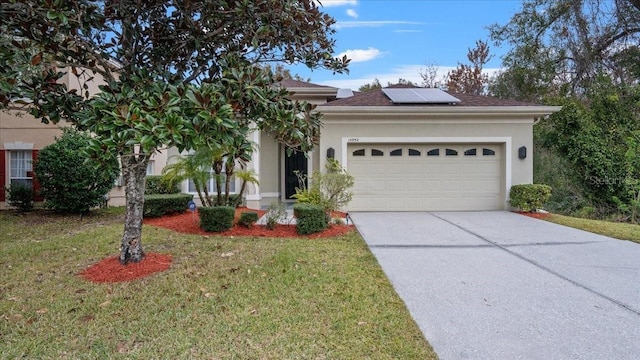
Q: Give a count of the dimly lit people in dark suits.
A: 0